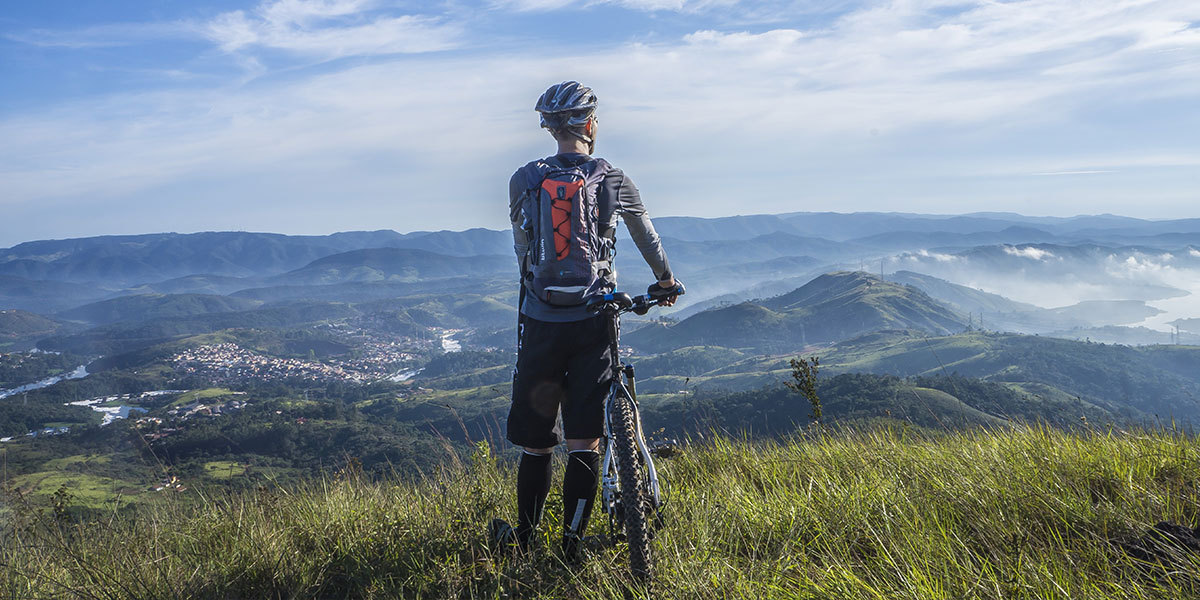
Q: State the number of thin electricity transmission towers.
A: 6